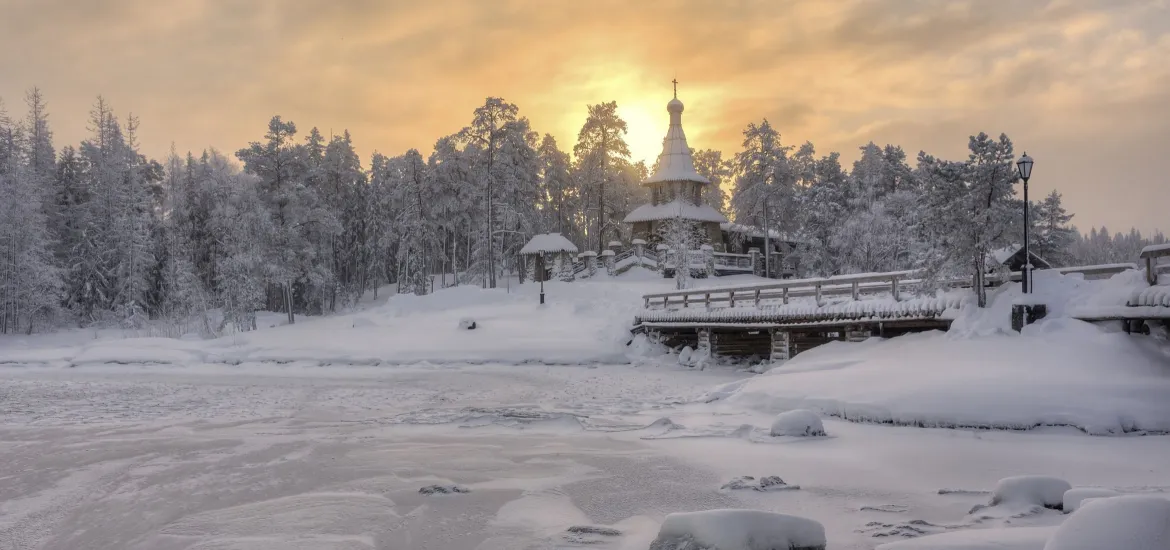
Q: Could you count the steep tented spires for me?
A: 1